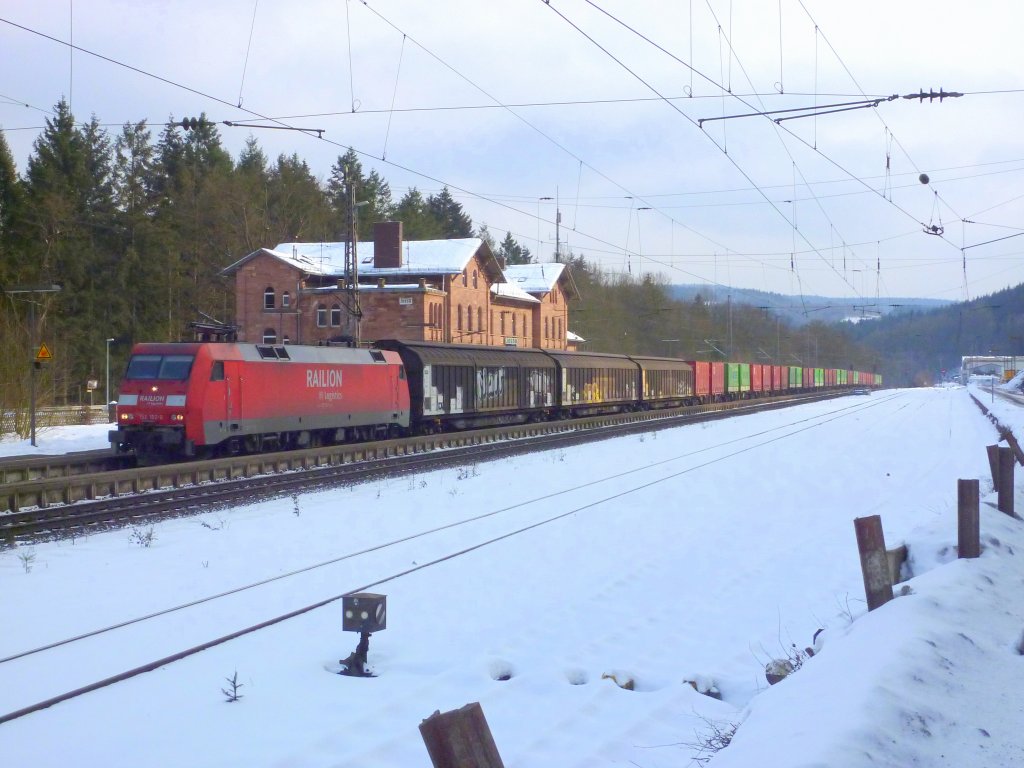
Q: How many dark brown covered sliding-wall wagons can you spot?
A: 3